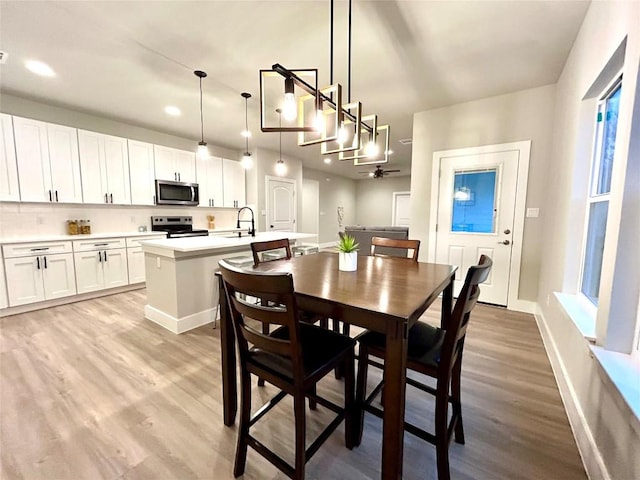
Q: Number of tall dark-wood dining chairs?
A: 4